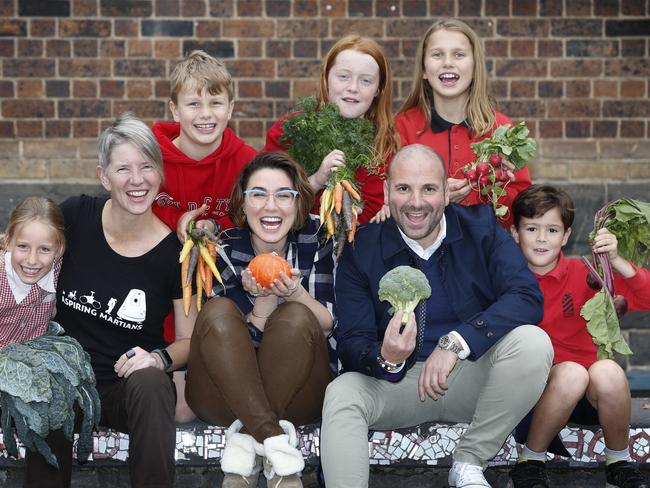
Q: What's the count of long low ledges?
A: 1